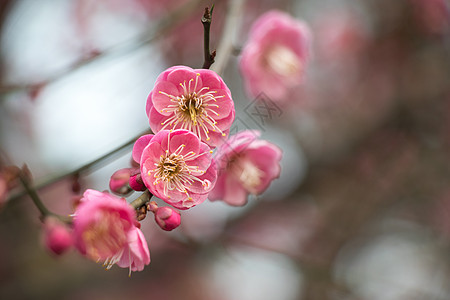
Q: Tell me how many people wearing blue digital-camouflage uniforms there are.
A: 0